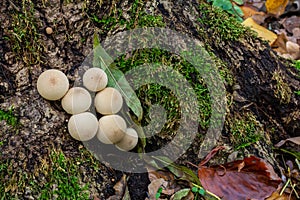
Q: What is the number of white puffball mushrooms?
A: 7